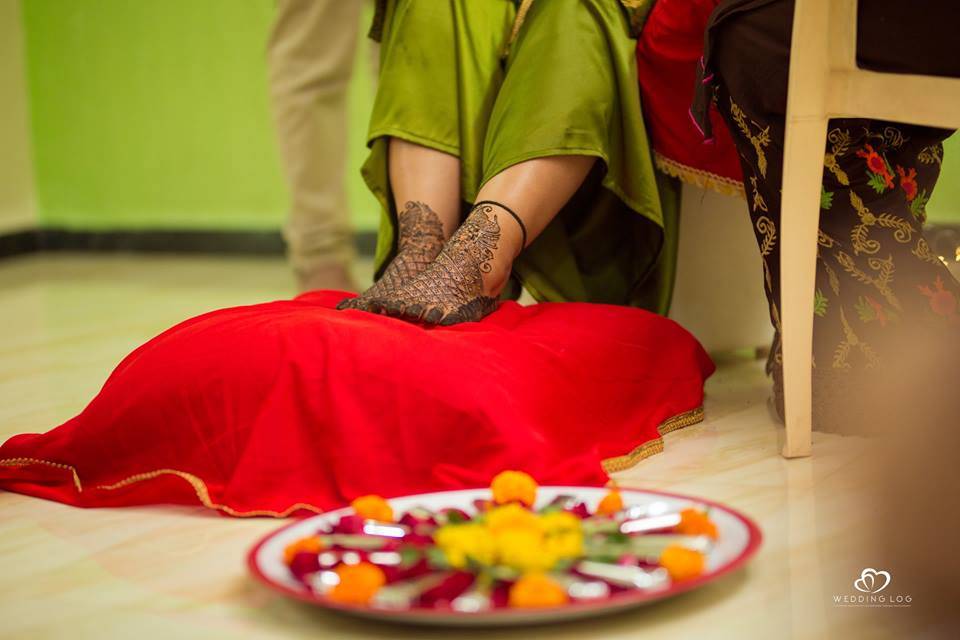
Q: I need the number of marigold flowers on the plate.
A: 8